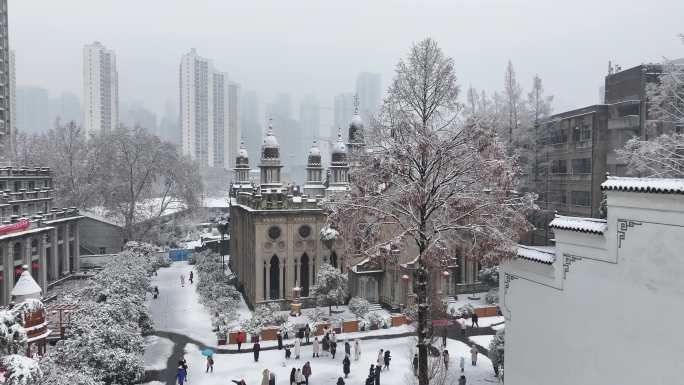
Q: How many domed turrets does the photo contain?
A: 5